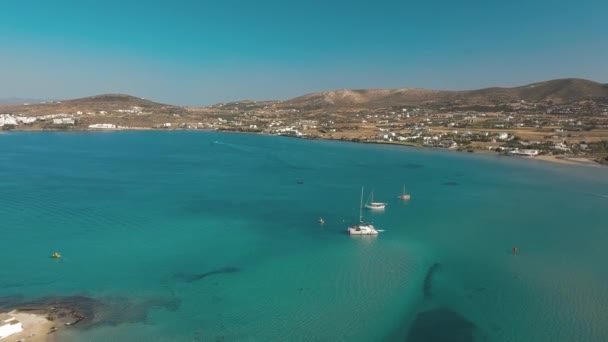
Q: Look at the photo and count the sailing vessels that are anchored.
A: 3